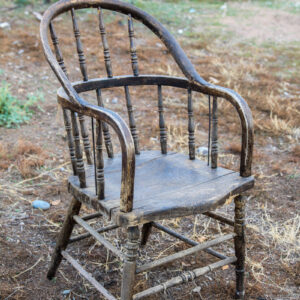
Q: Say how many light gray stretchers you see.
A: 4